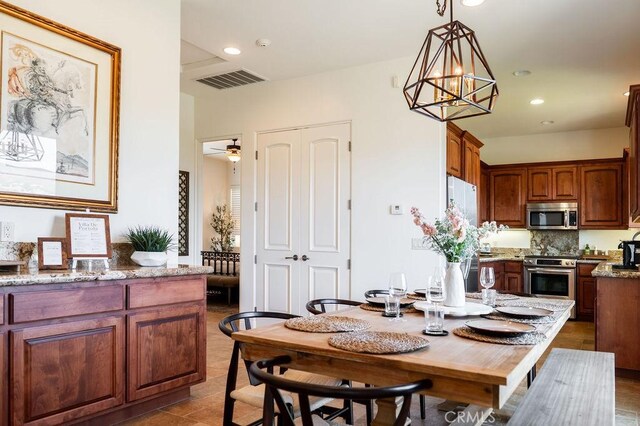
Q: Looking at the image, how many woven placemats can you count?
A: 8